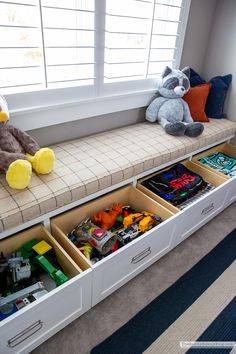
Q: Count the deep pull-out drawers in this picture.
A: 4